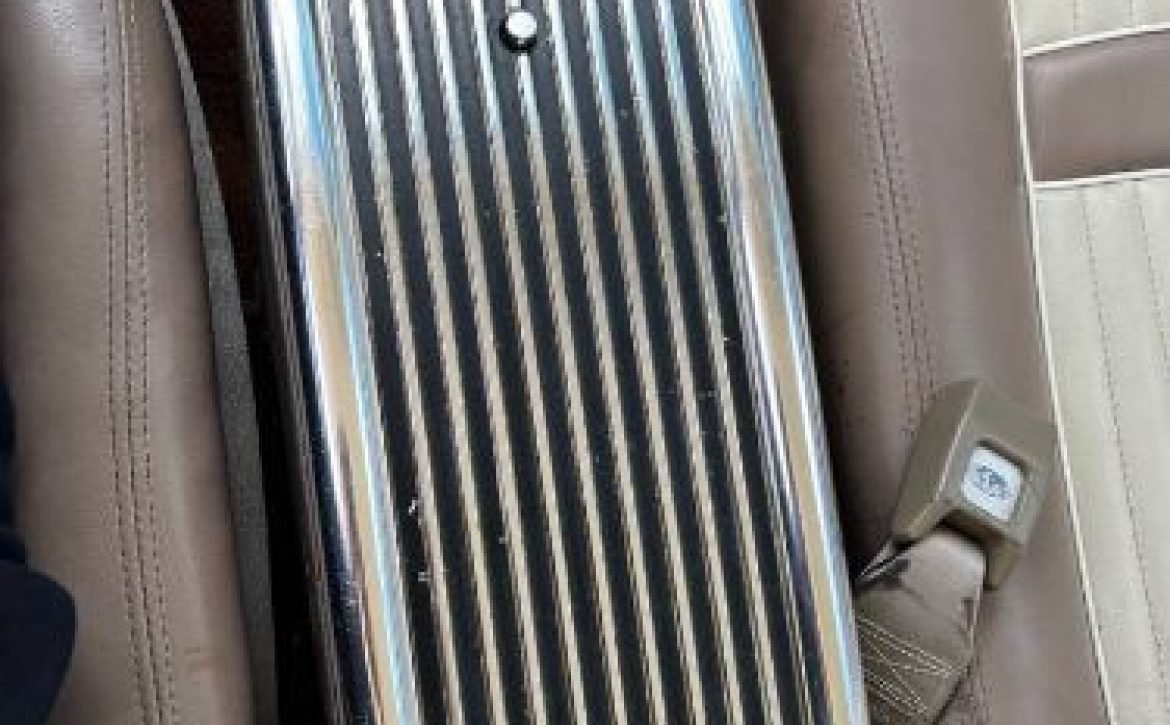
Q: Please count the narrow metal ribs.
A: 9